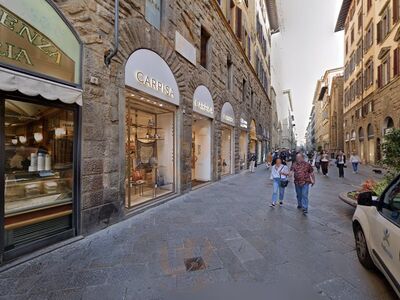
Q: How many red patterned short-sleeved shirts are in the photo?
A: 1